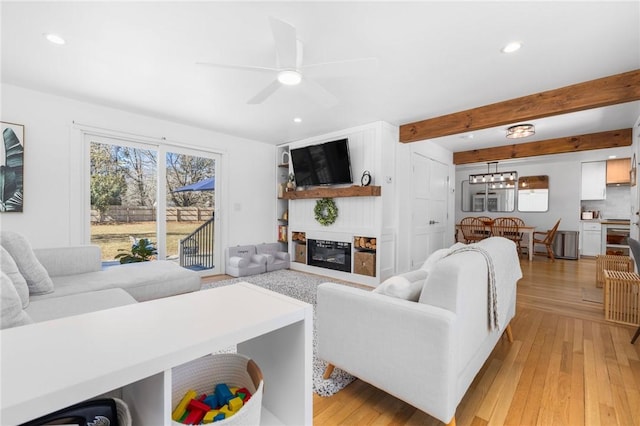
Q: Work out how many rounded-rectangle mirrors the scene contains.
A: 3